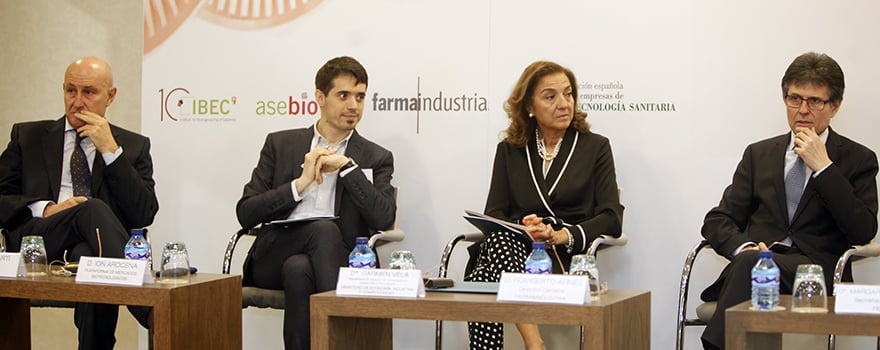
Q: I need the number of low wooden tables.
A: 3